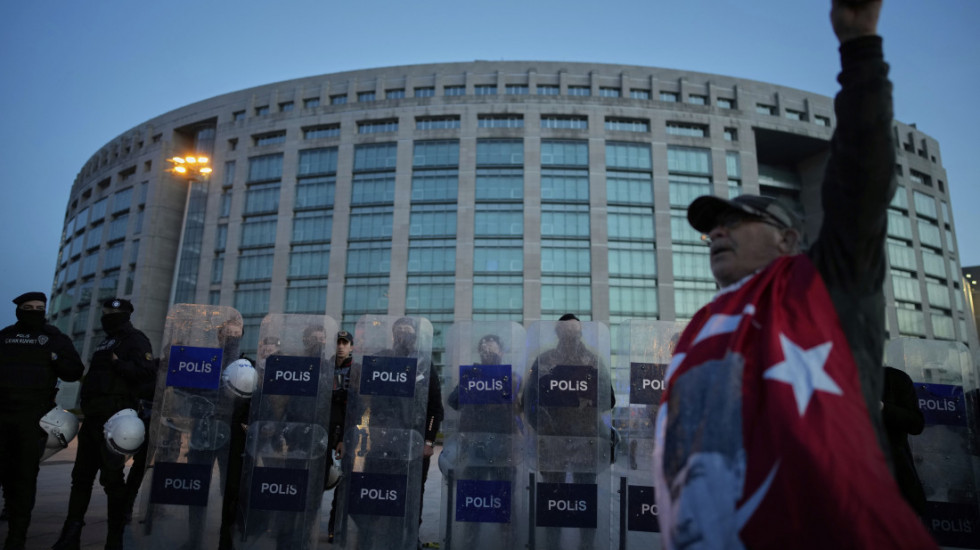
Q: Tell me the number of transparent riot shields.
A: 7